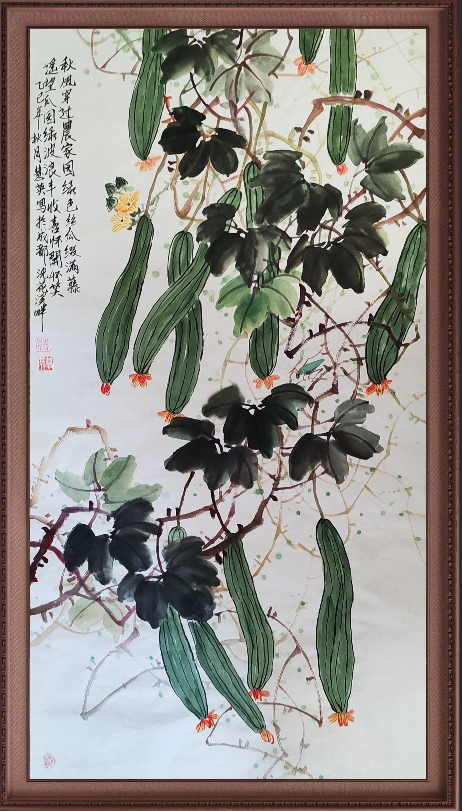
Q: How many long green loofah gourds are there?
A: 12